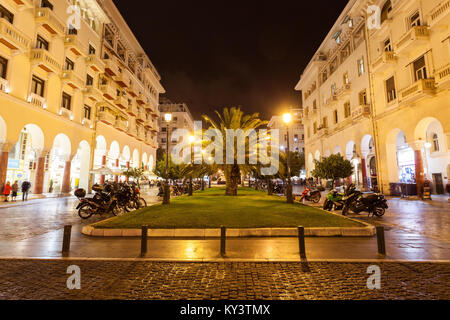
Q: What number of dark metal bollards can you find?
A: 5